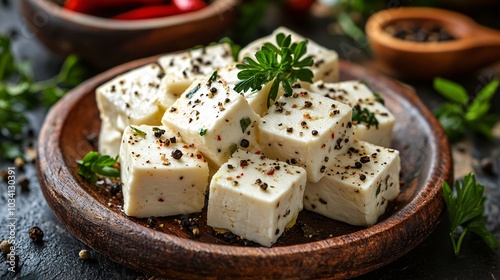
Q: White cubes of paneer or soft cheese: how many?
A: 10